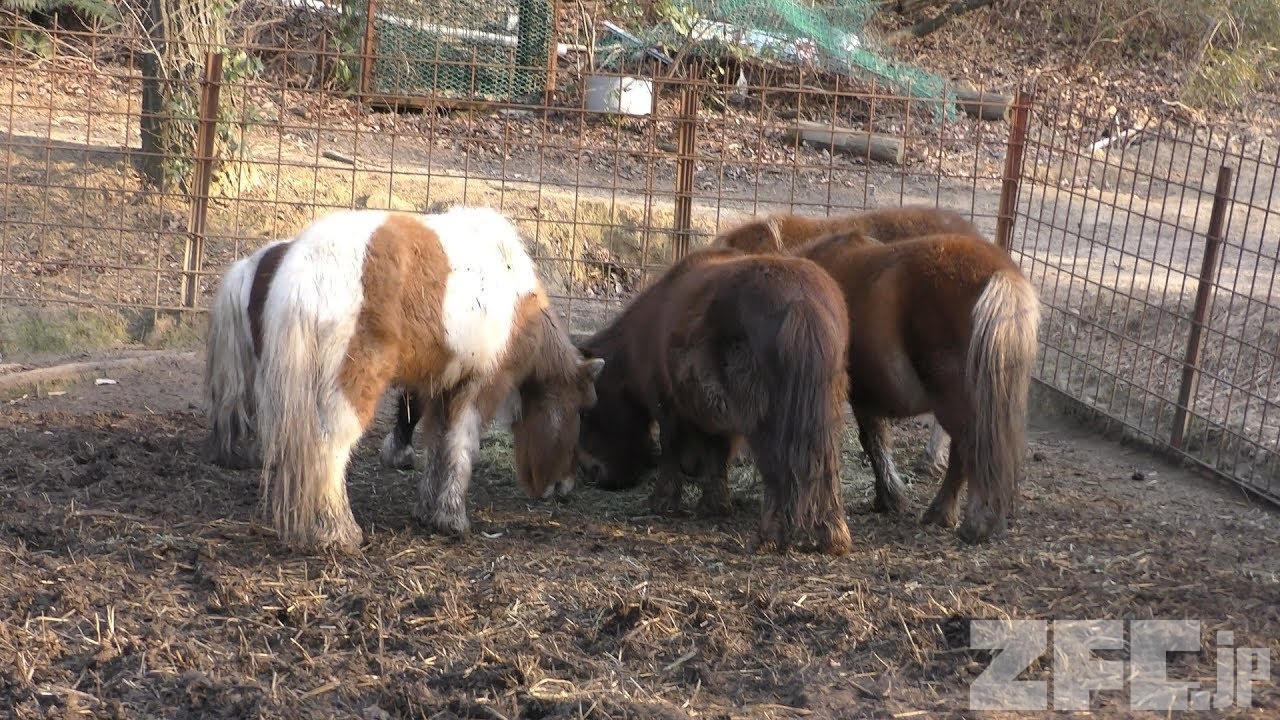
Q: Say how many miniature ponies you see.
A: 5